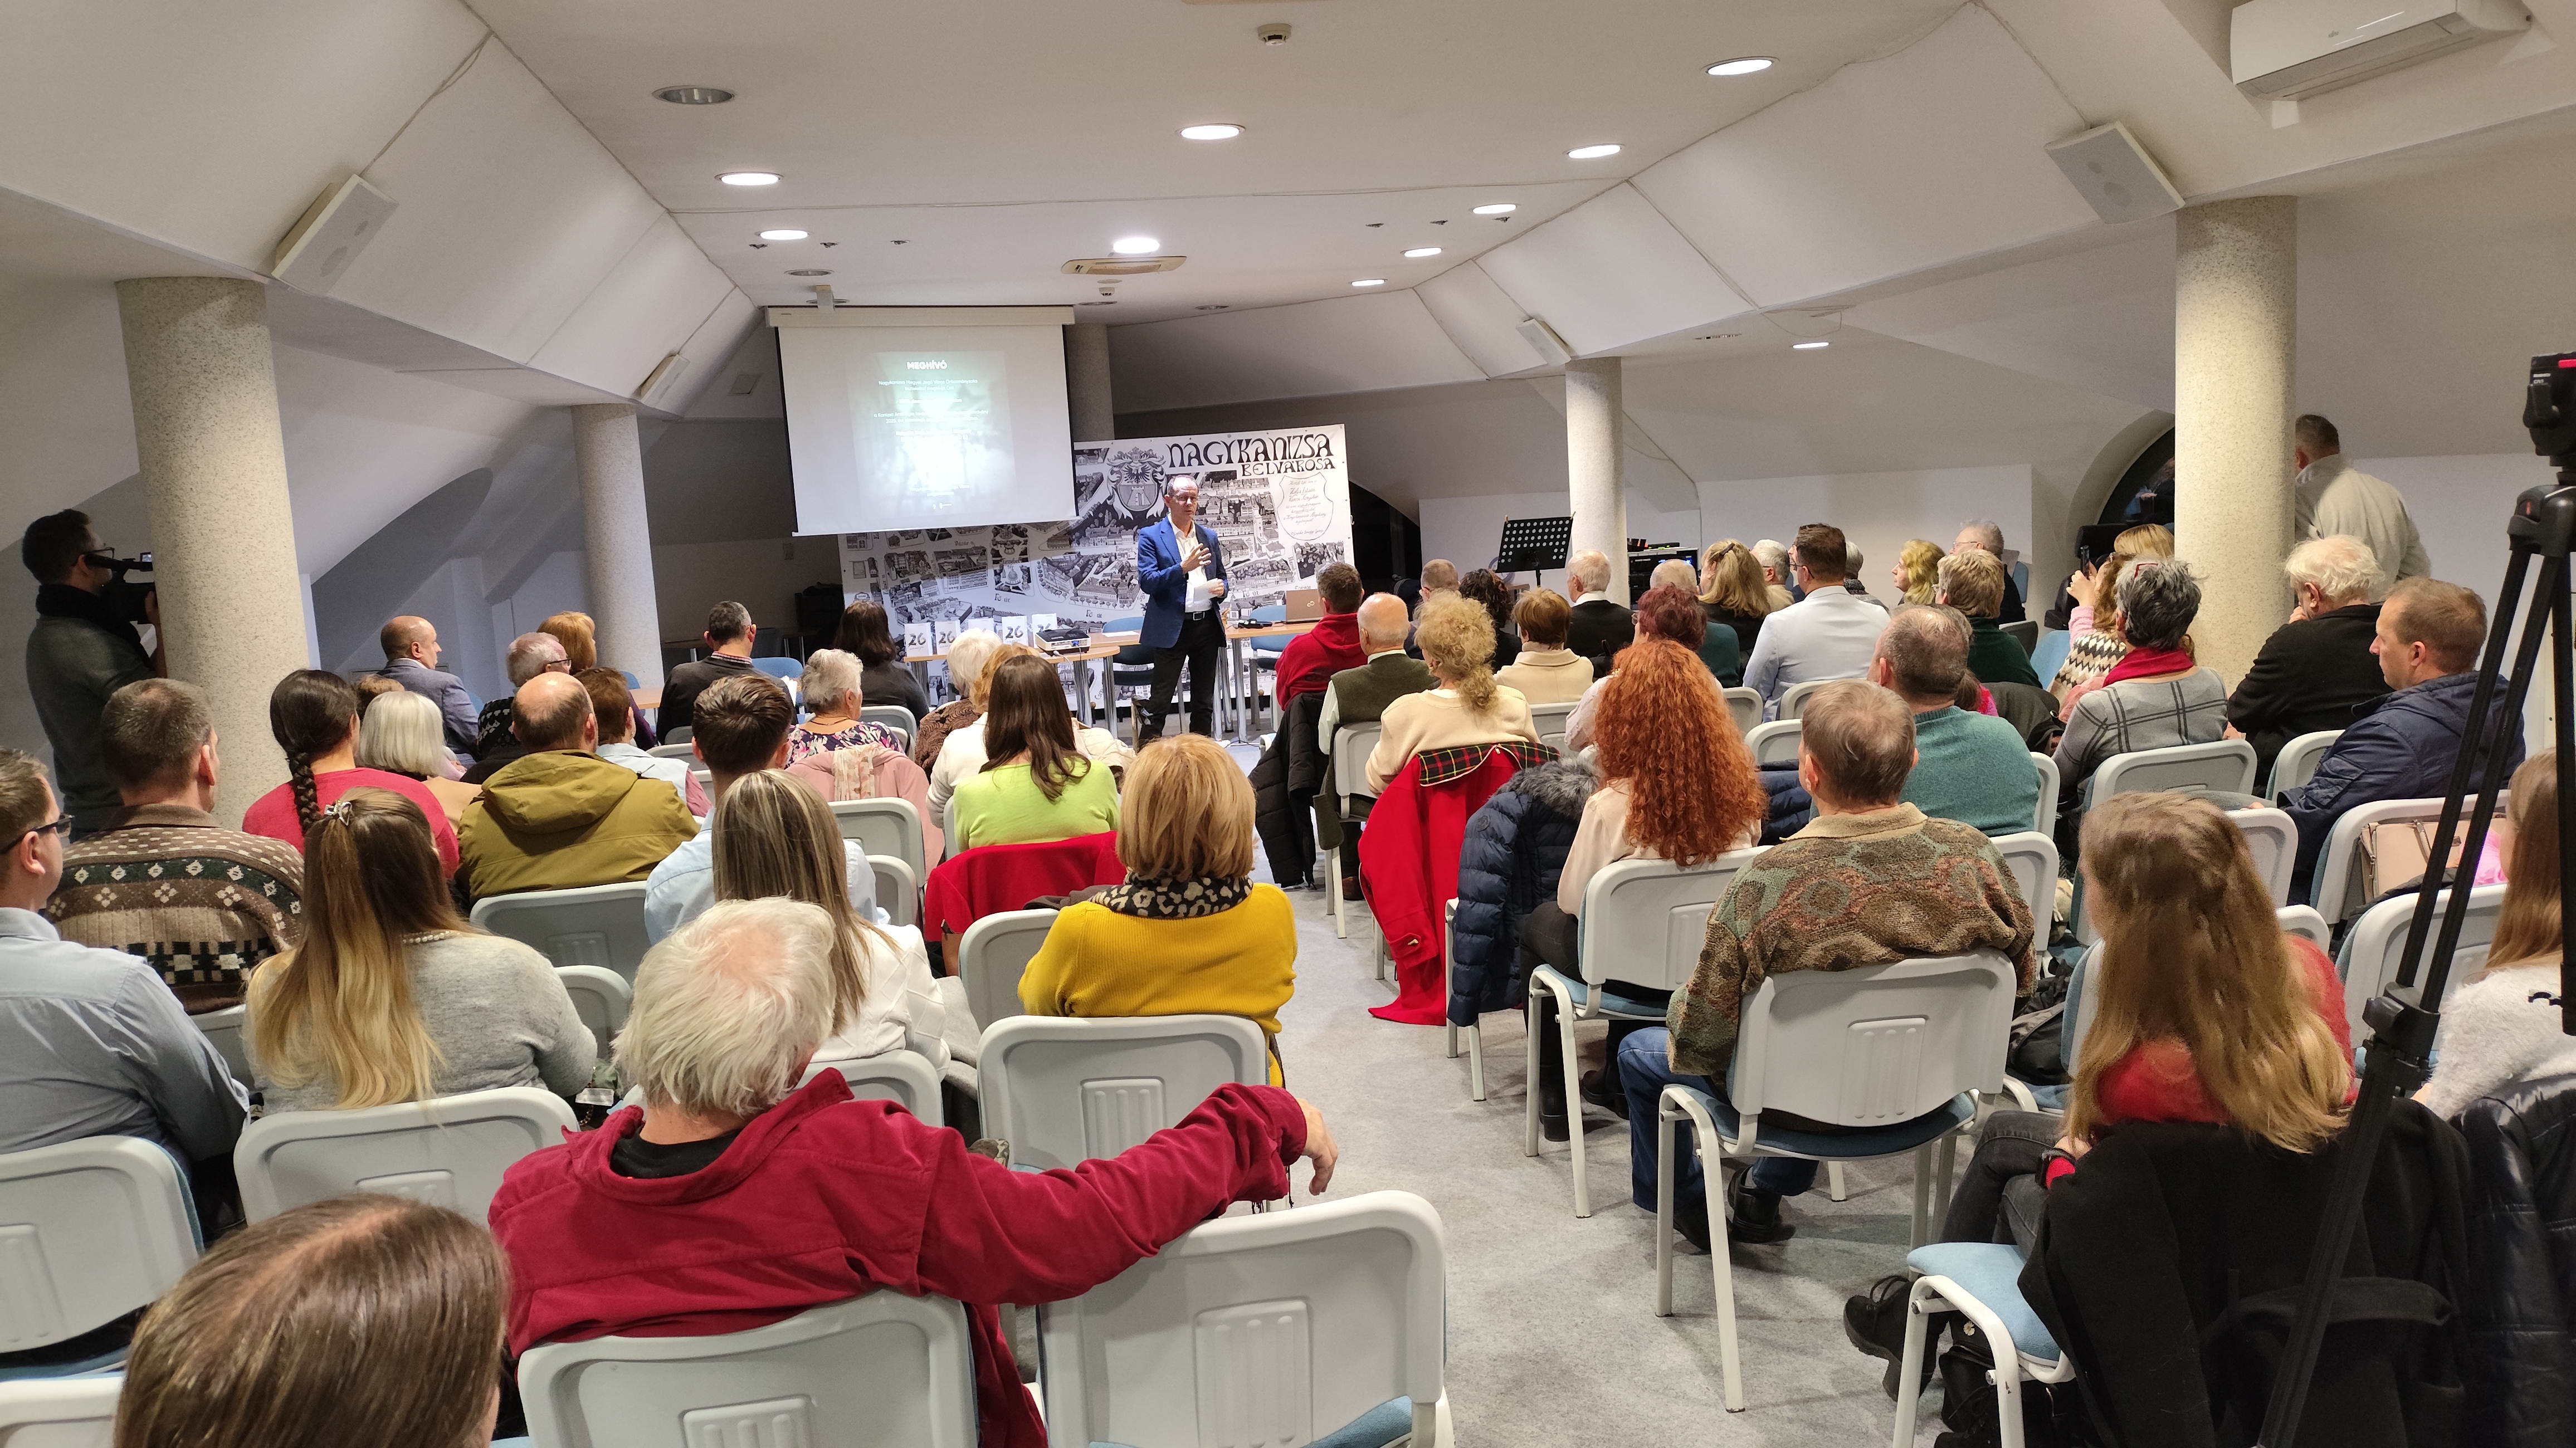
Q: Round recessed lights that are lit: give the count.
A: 10